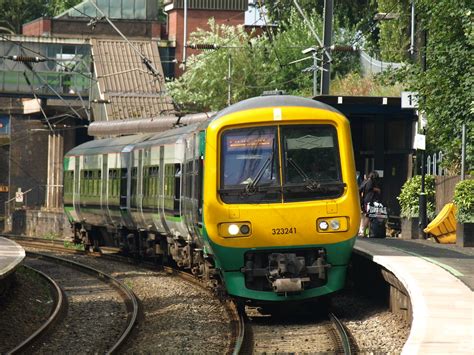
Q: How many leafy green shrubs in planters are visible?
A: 2